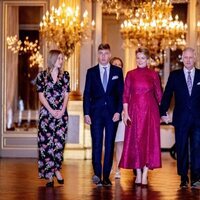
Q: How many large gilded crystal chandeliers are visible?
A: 2